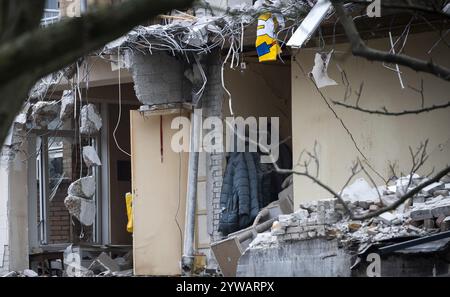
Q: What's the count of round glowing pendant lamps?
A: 0